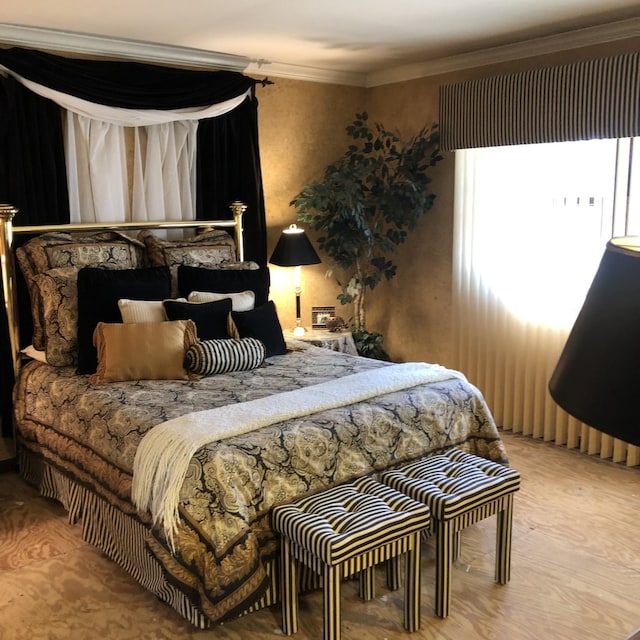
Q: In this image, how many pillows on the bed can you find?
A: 12